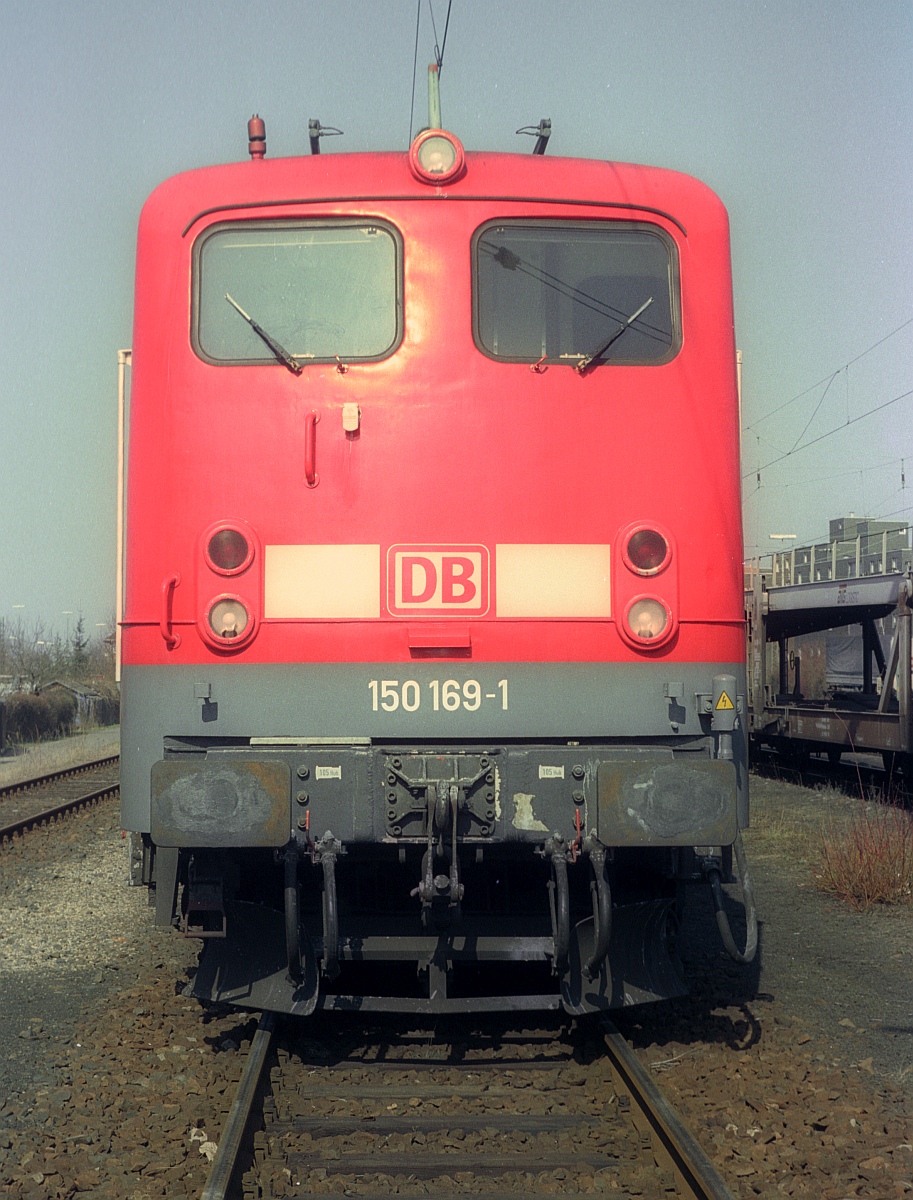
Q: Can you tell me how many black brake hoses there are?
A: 4